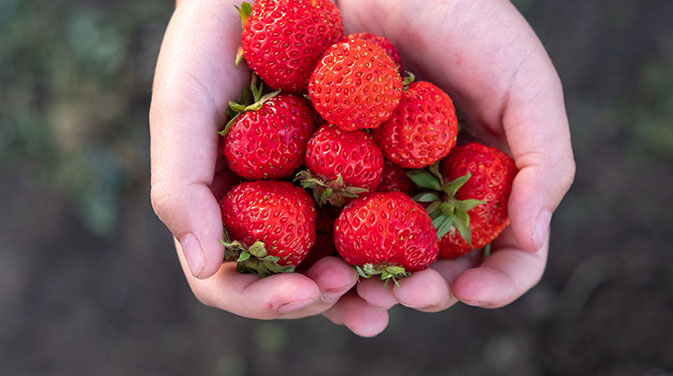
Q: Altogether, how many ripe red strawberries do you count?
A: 10